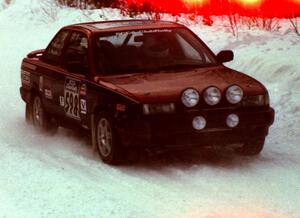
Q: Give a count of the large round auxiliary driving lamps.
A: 3